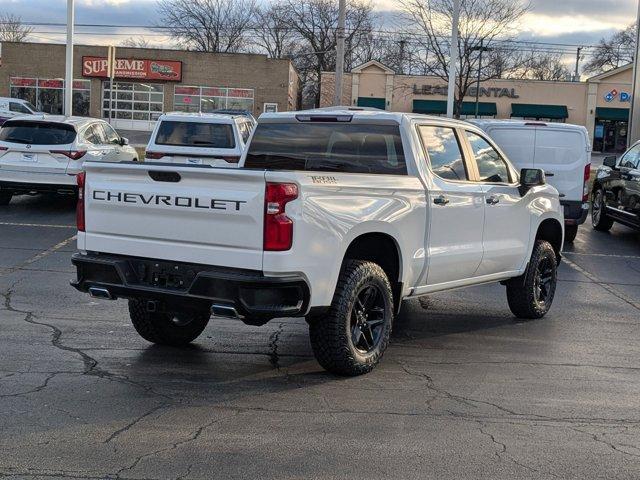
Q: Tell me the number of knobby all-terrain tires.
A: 3